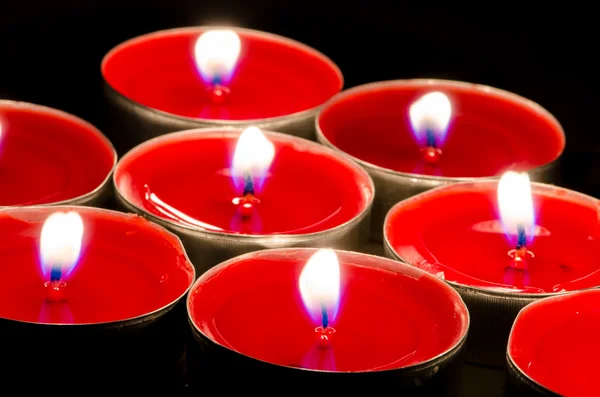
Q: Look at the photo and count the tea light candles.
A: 8